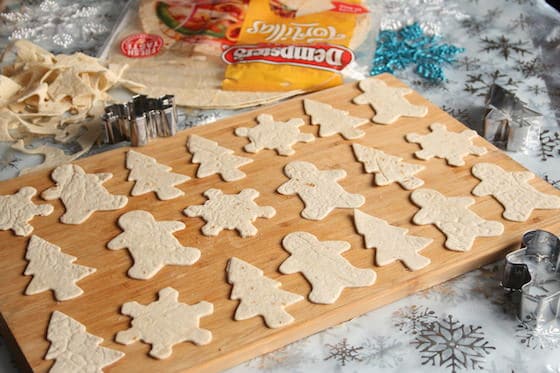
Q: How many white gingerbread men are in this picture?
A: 7